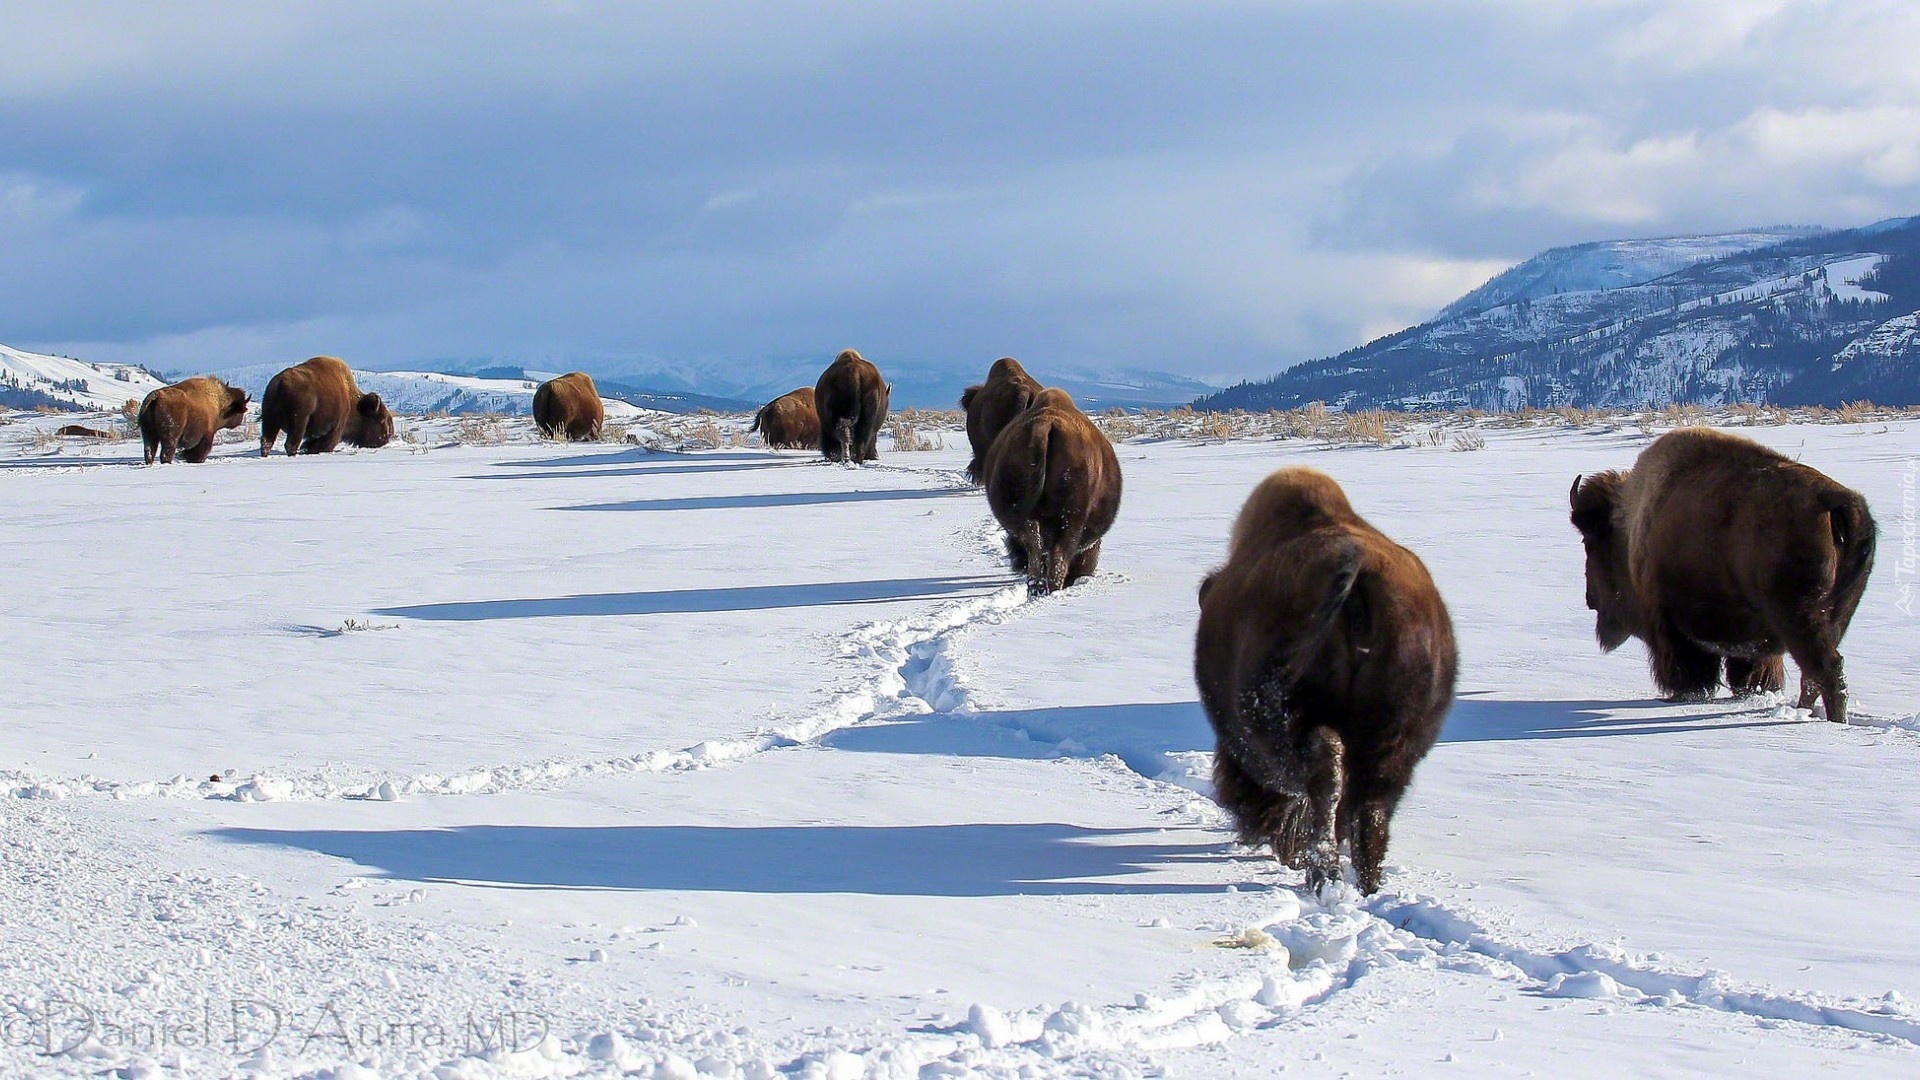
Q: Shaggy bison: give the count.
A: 9